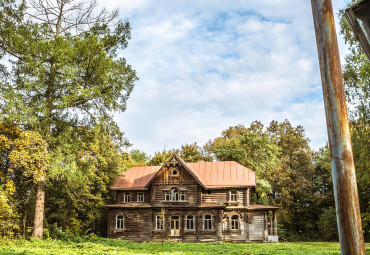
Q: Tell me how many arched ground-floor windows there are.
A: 5